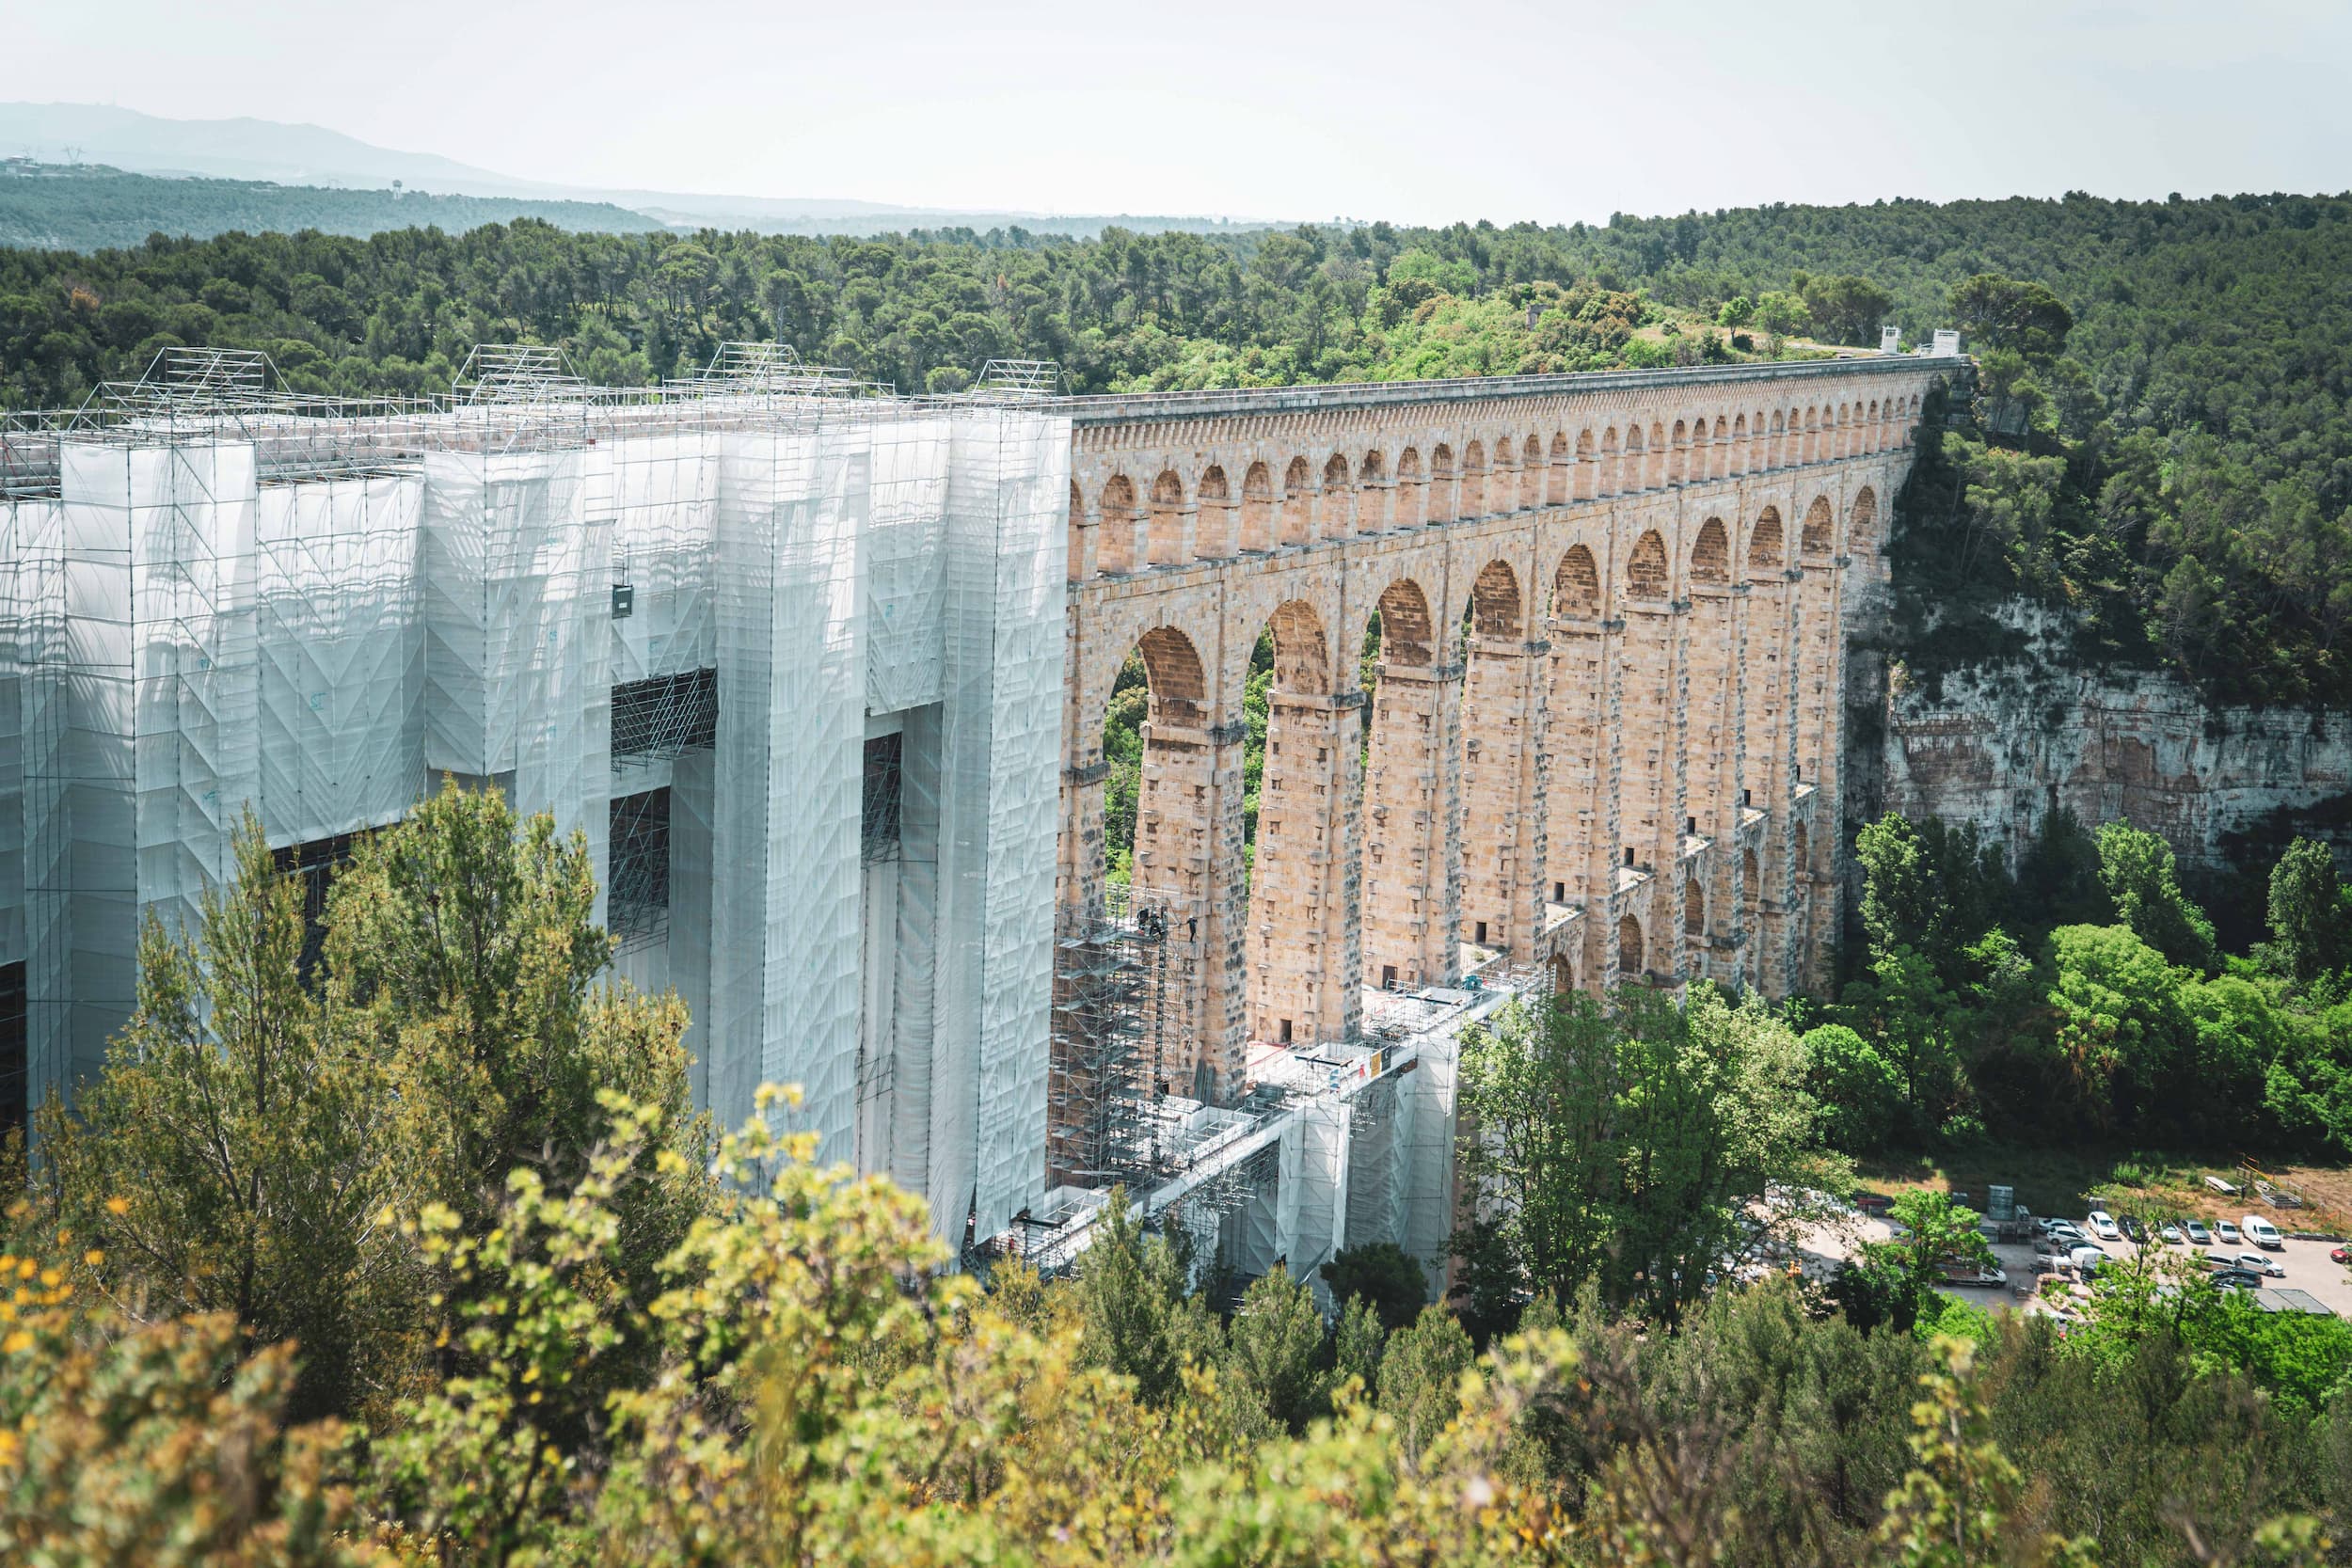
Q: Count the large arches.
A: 10